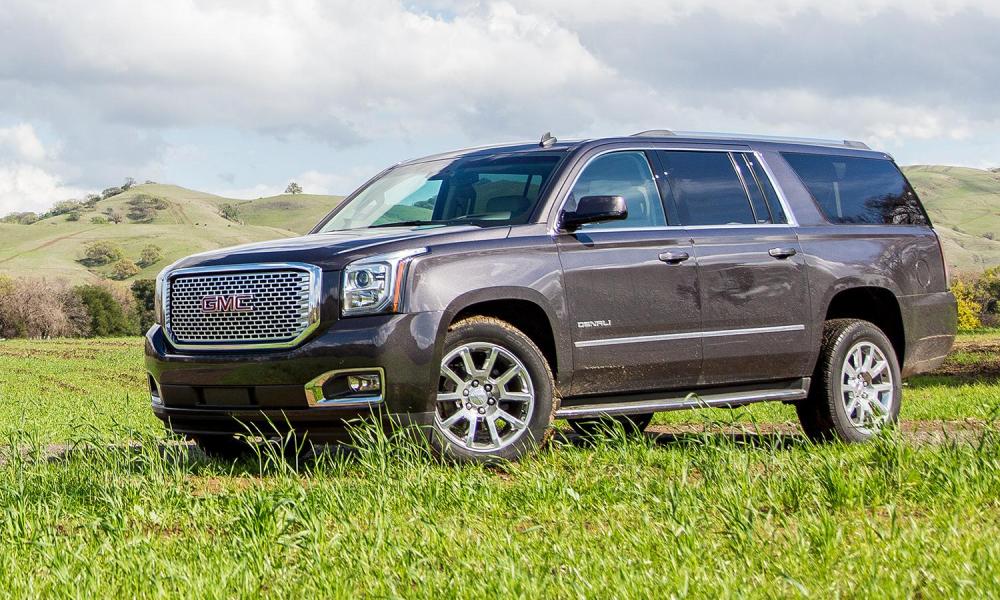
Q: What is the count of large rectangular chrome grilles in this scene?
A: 1